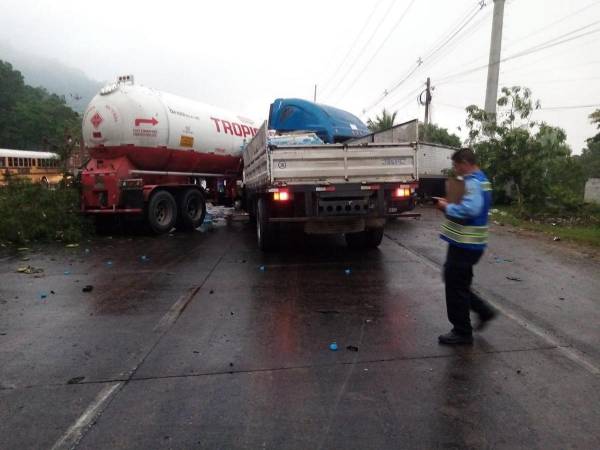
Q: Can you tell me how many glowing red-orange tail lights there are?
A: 2